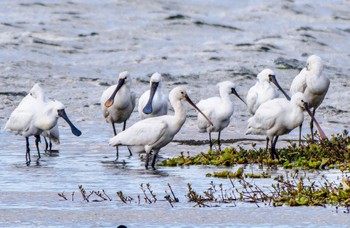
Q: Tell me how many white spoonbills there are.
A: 9